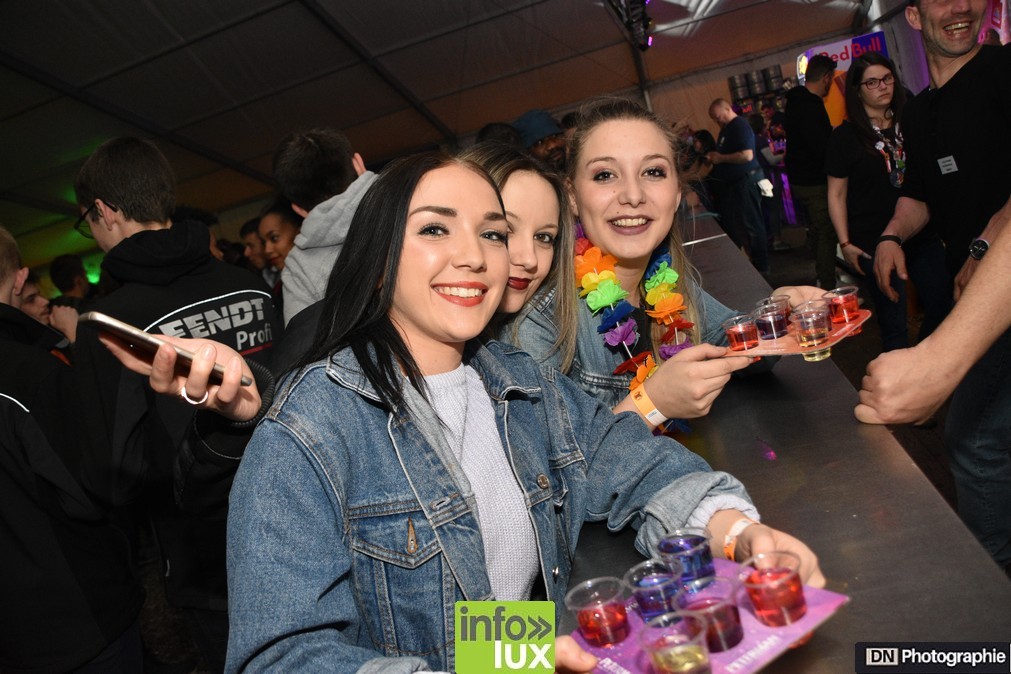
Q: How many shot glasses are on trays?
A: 12